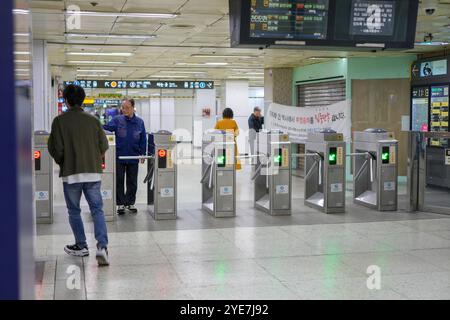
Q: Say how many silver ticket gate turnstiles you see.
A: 7